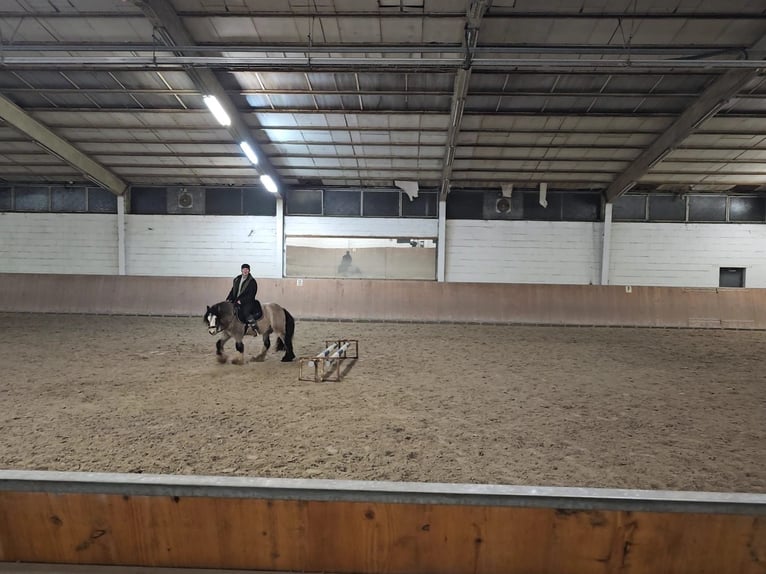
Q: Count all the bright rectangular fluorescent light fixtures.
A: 3